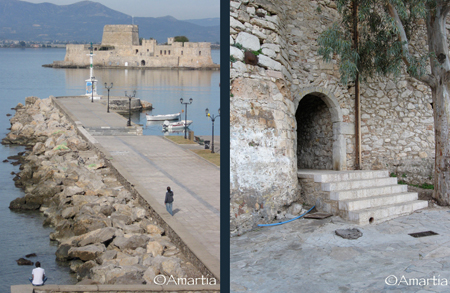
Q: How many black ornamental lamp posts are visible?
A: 5